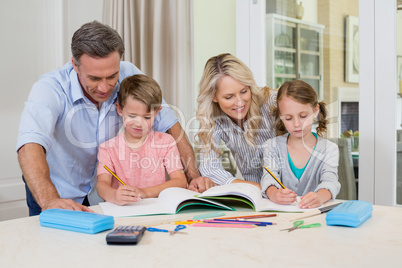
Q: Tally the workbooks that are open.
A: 2